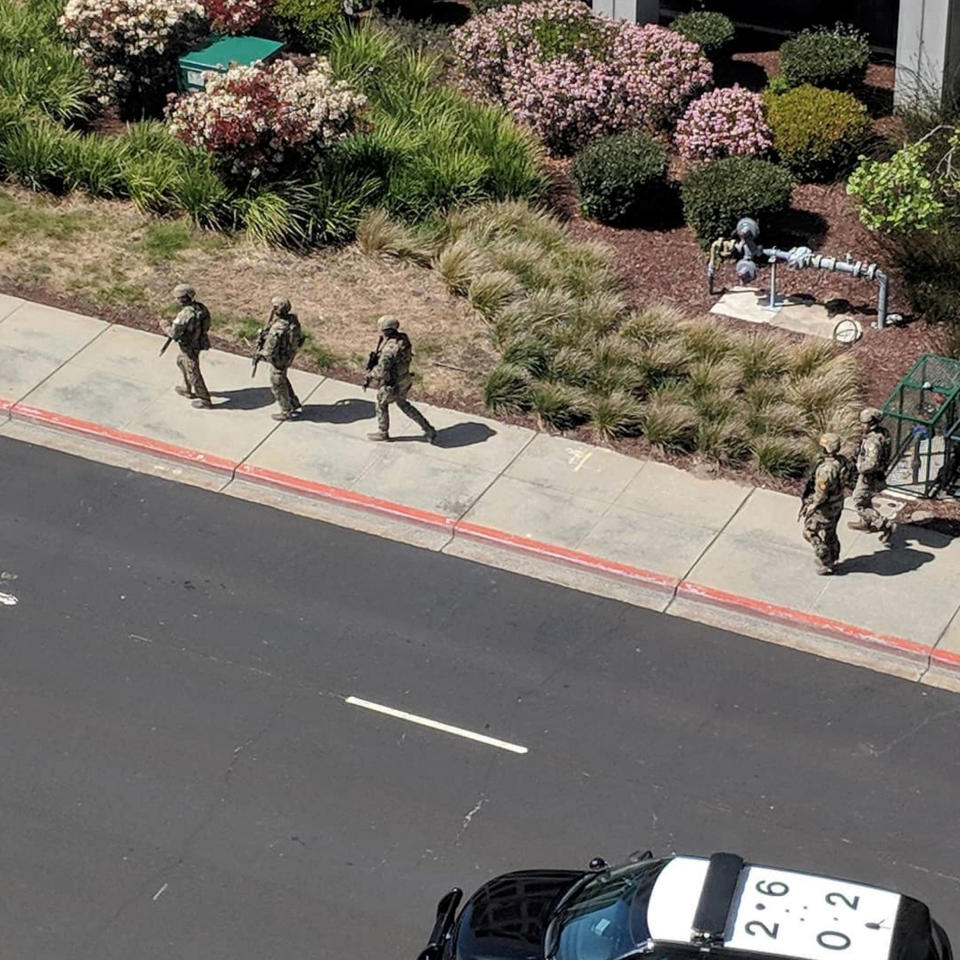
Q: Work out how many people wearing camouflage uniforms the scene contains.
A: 5